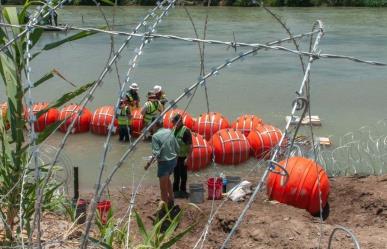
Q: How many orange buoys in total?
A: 12